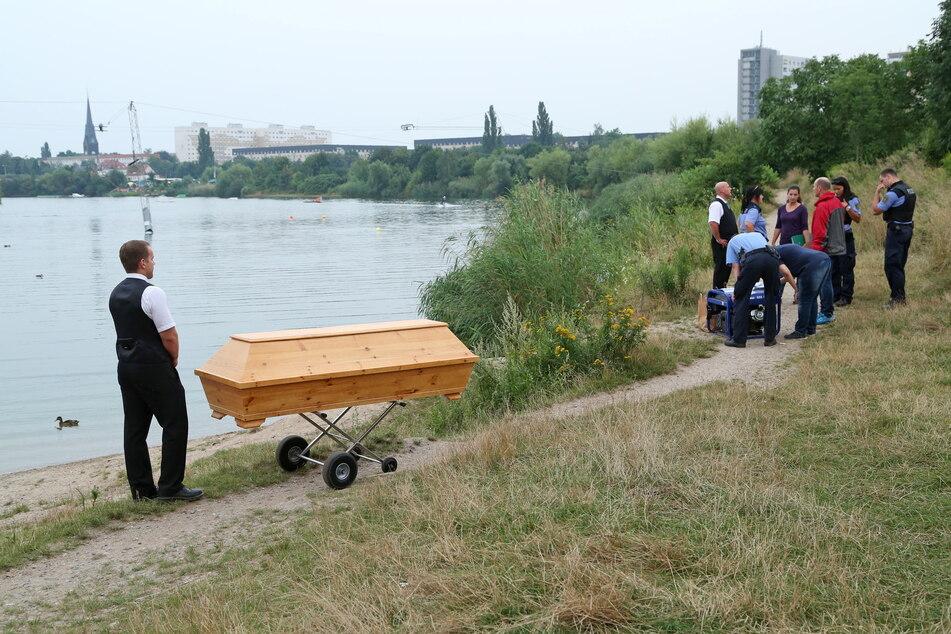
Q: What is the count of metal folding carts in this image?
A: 1